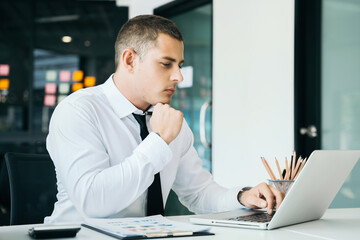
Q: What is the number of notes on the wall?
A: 11